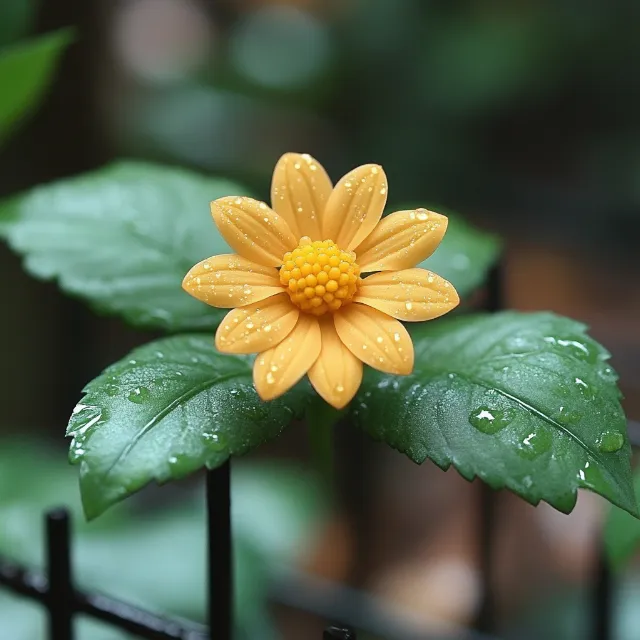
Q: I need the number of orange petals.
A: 10